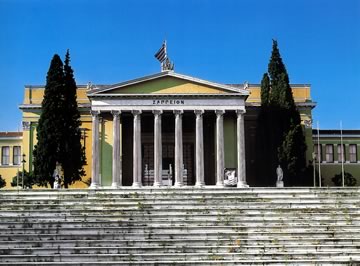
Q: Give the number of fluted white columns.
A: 8